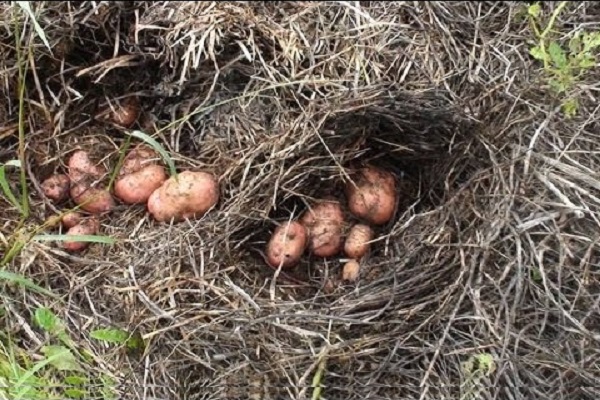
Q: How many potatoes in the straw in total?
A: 14